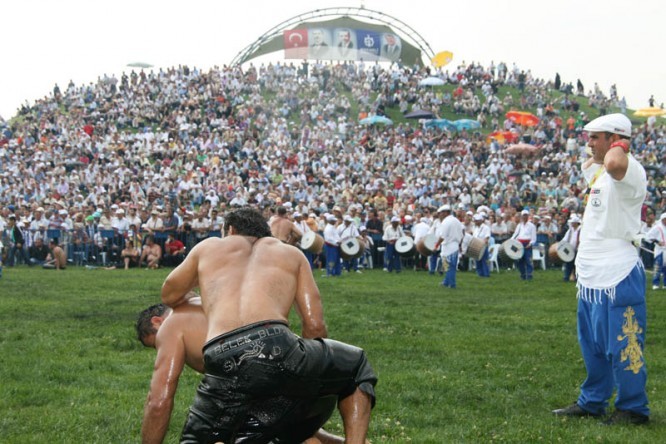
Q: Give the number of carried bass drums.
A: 7